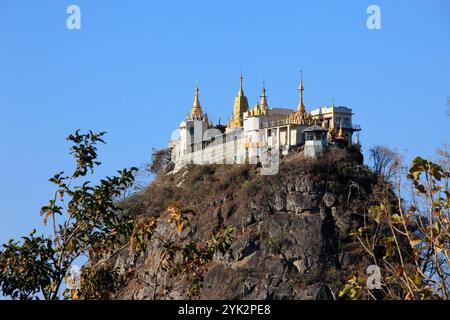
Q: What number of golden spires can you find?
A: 4